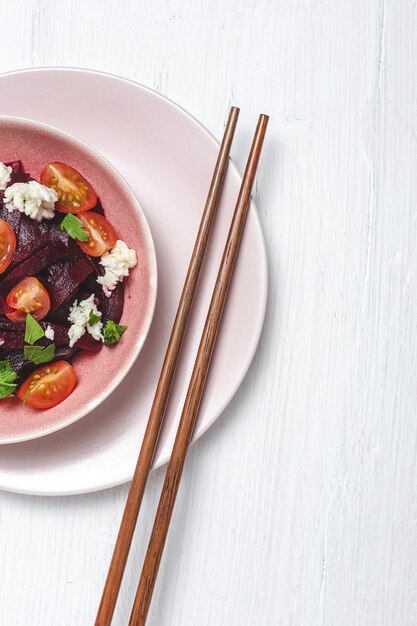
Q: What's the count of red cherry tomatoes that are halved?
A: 5